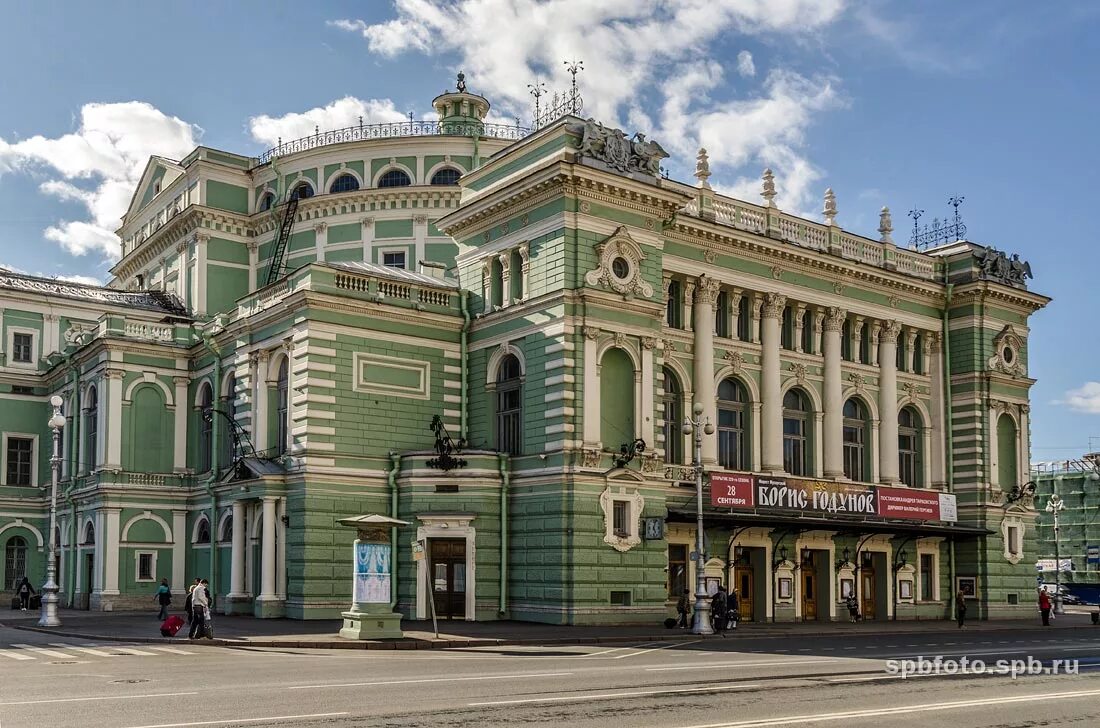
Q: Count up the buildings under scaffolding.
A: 1